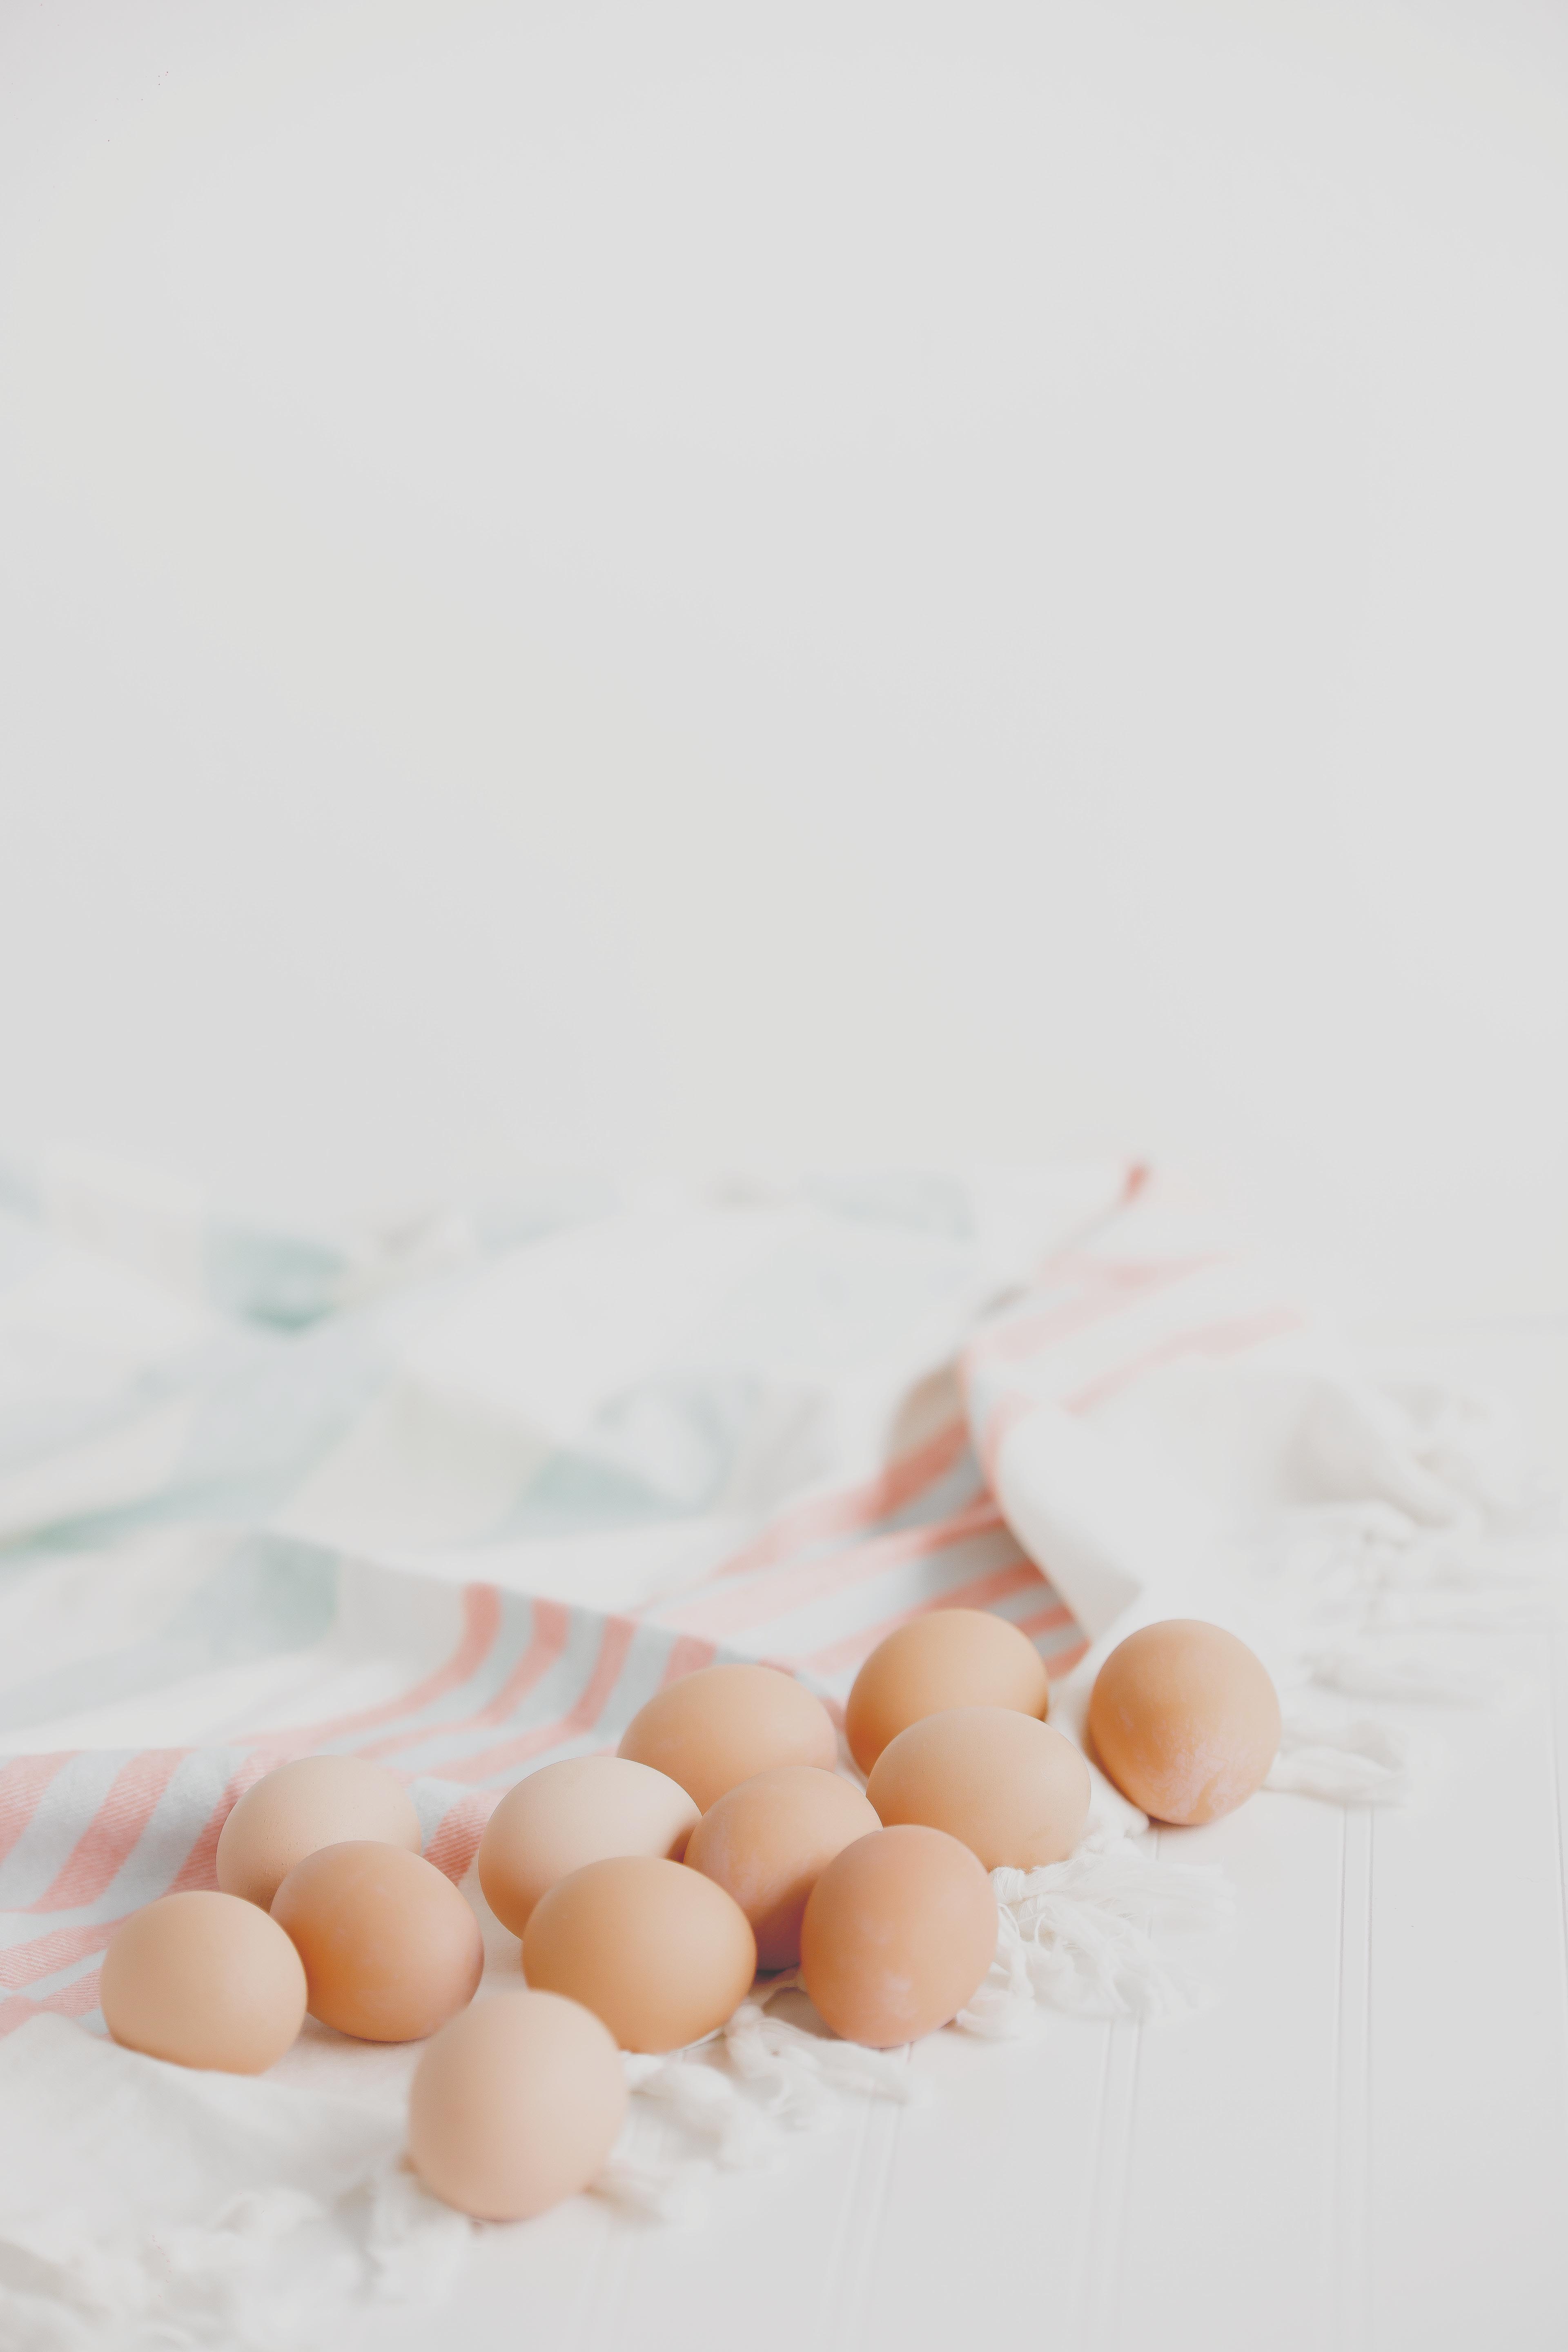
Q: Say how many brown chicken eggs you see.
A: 12